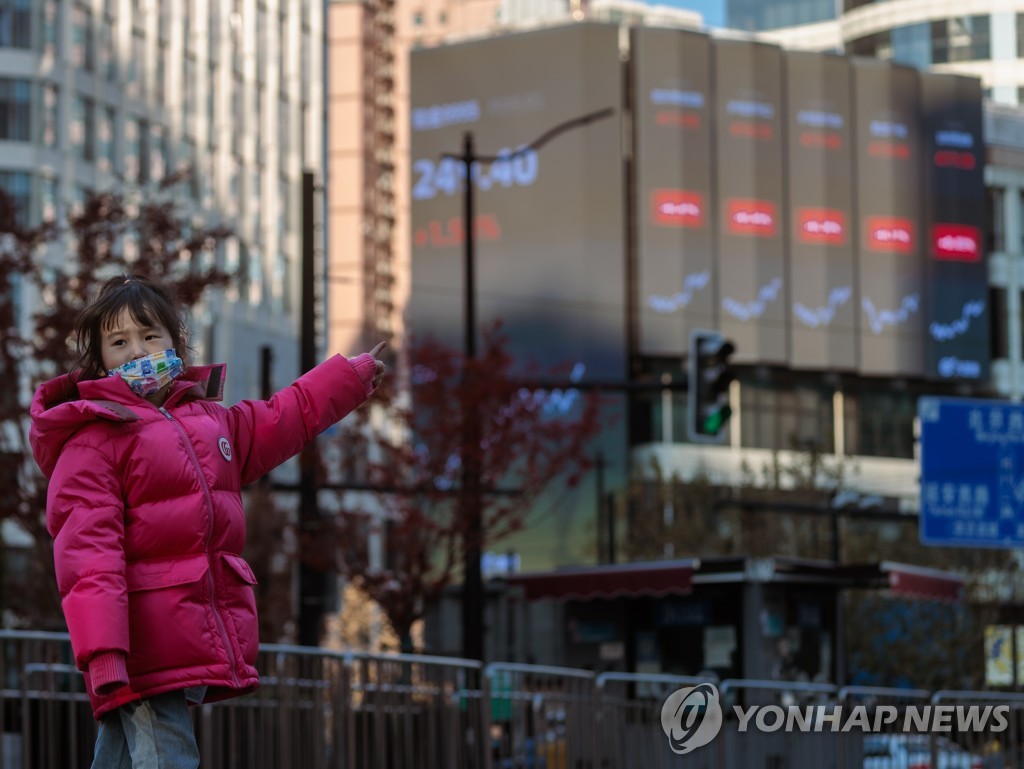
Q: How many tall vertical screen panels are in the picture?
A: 5